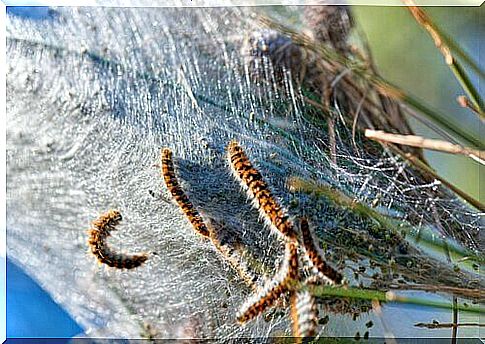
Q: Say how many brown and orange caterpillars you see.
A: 6